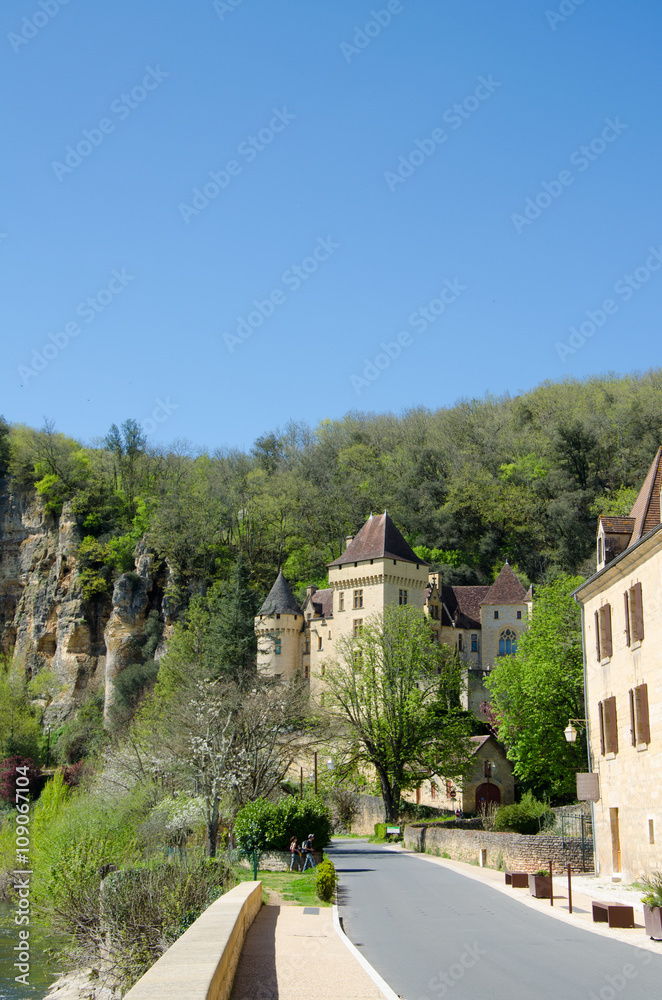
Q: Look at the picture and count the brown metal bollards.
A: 2